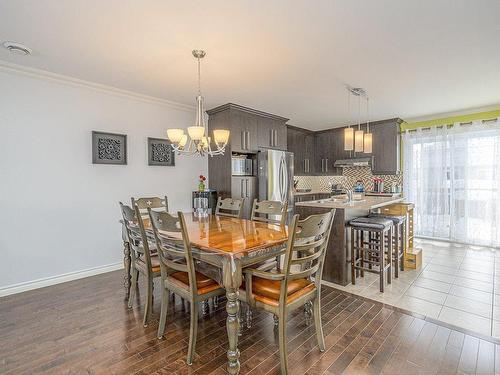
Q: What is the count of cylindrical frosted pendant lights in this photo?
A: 3